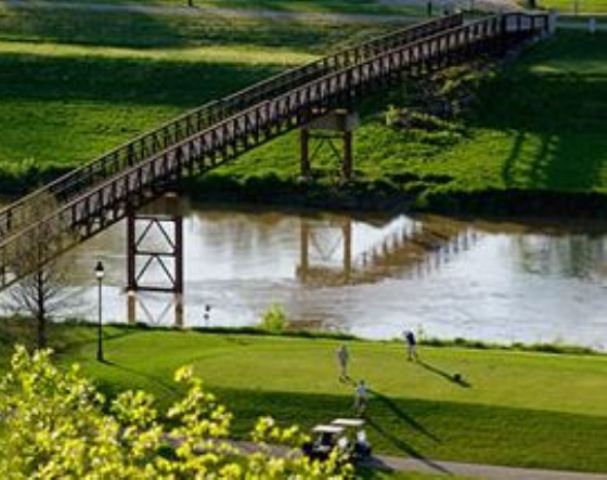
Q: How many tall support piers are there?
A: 2